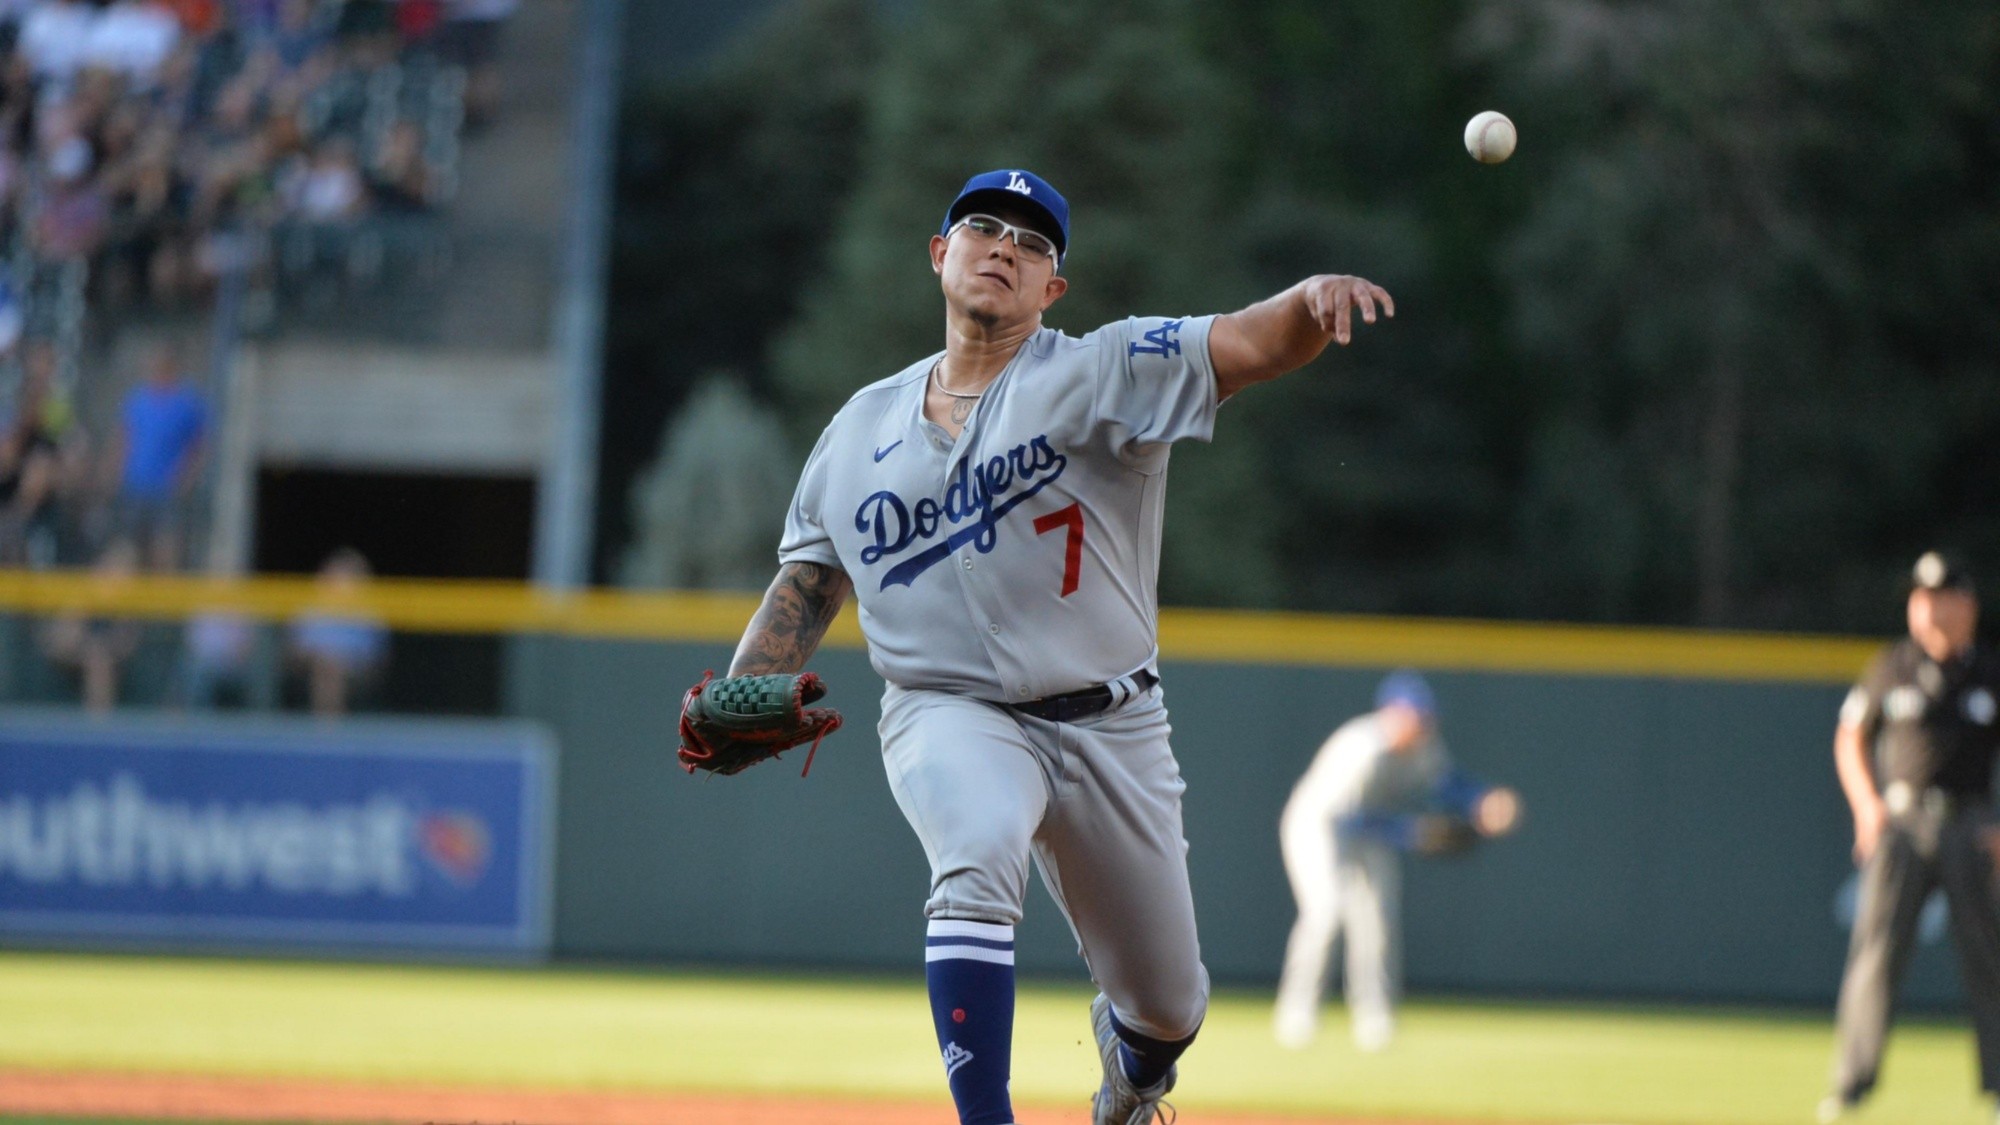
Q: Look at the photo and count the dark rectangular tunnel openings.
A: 1